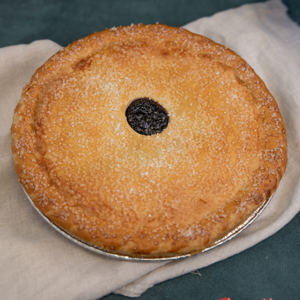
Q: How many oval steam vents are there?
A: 1